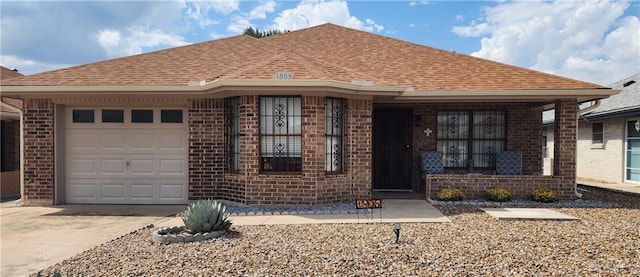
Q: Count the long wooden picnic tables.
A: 0